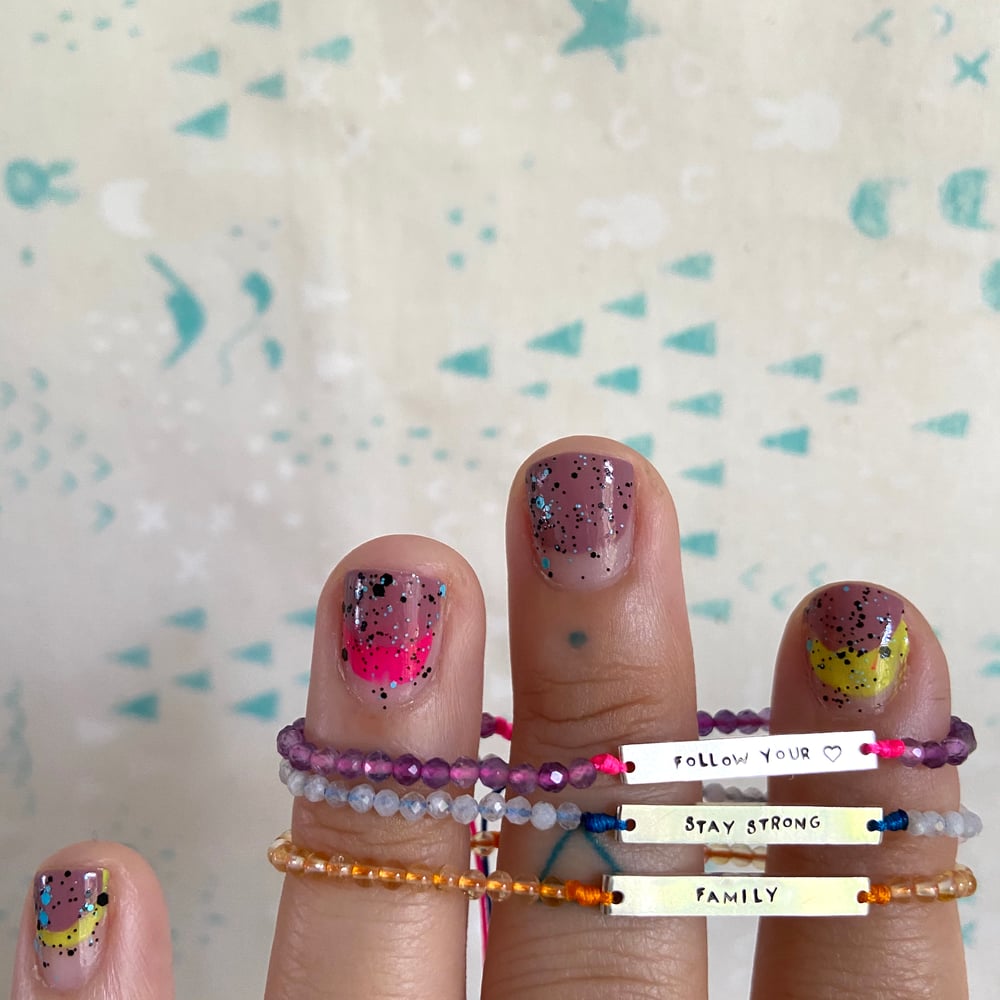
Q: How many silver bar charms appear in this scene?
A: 3